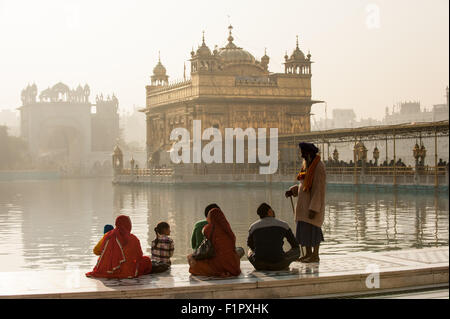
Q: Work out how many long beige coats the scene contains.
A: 1